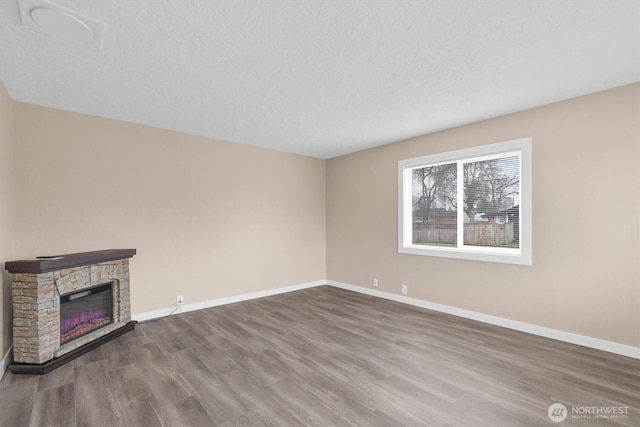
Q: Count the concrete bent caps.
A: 0